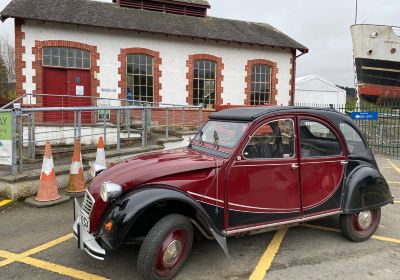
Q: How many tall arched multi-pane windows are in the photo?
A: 3